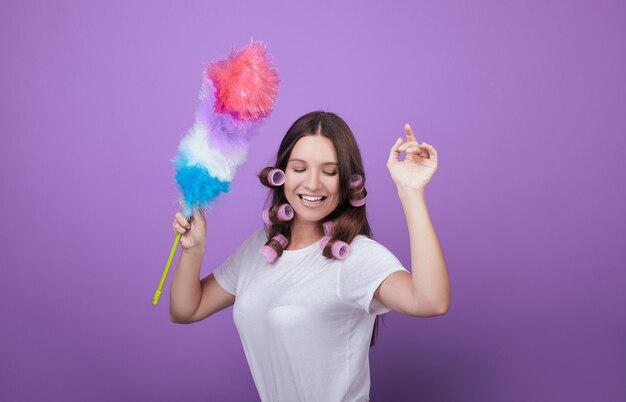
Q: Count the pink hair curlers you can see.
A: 6